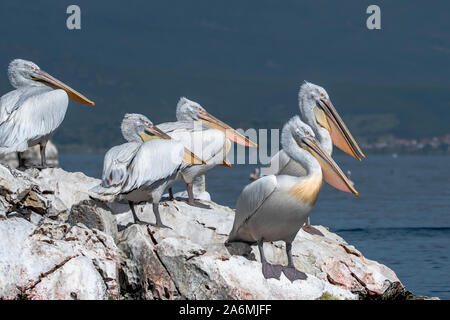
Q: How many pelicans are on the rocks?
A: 5